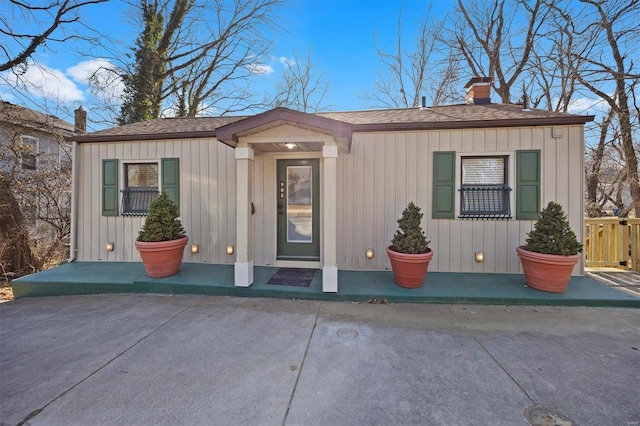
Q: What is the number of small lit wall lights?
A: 5